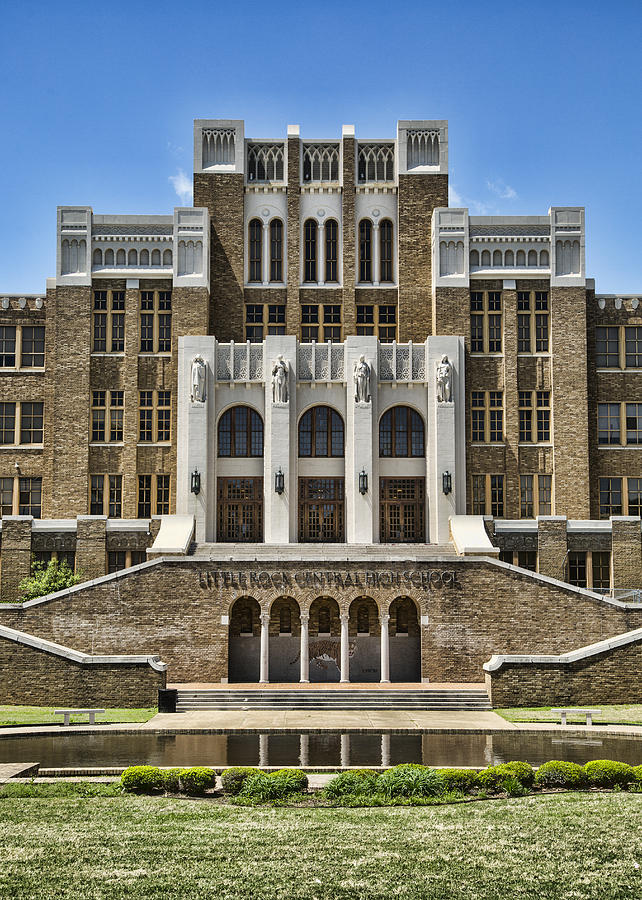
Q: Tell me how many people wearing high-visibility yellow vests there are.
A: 0